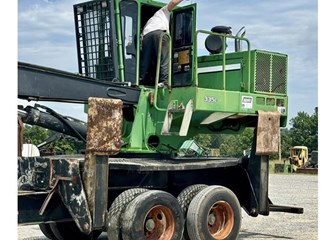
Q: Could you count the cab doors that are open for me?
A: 1